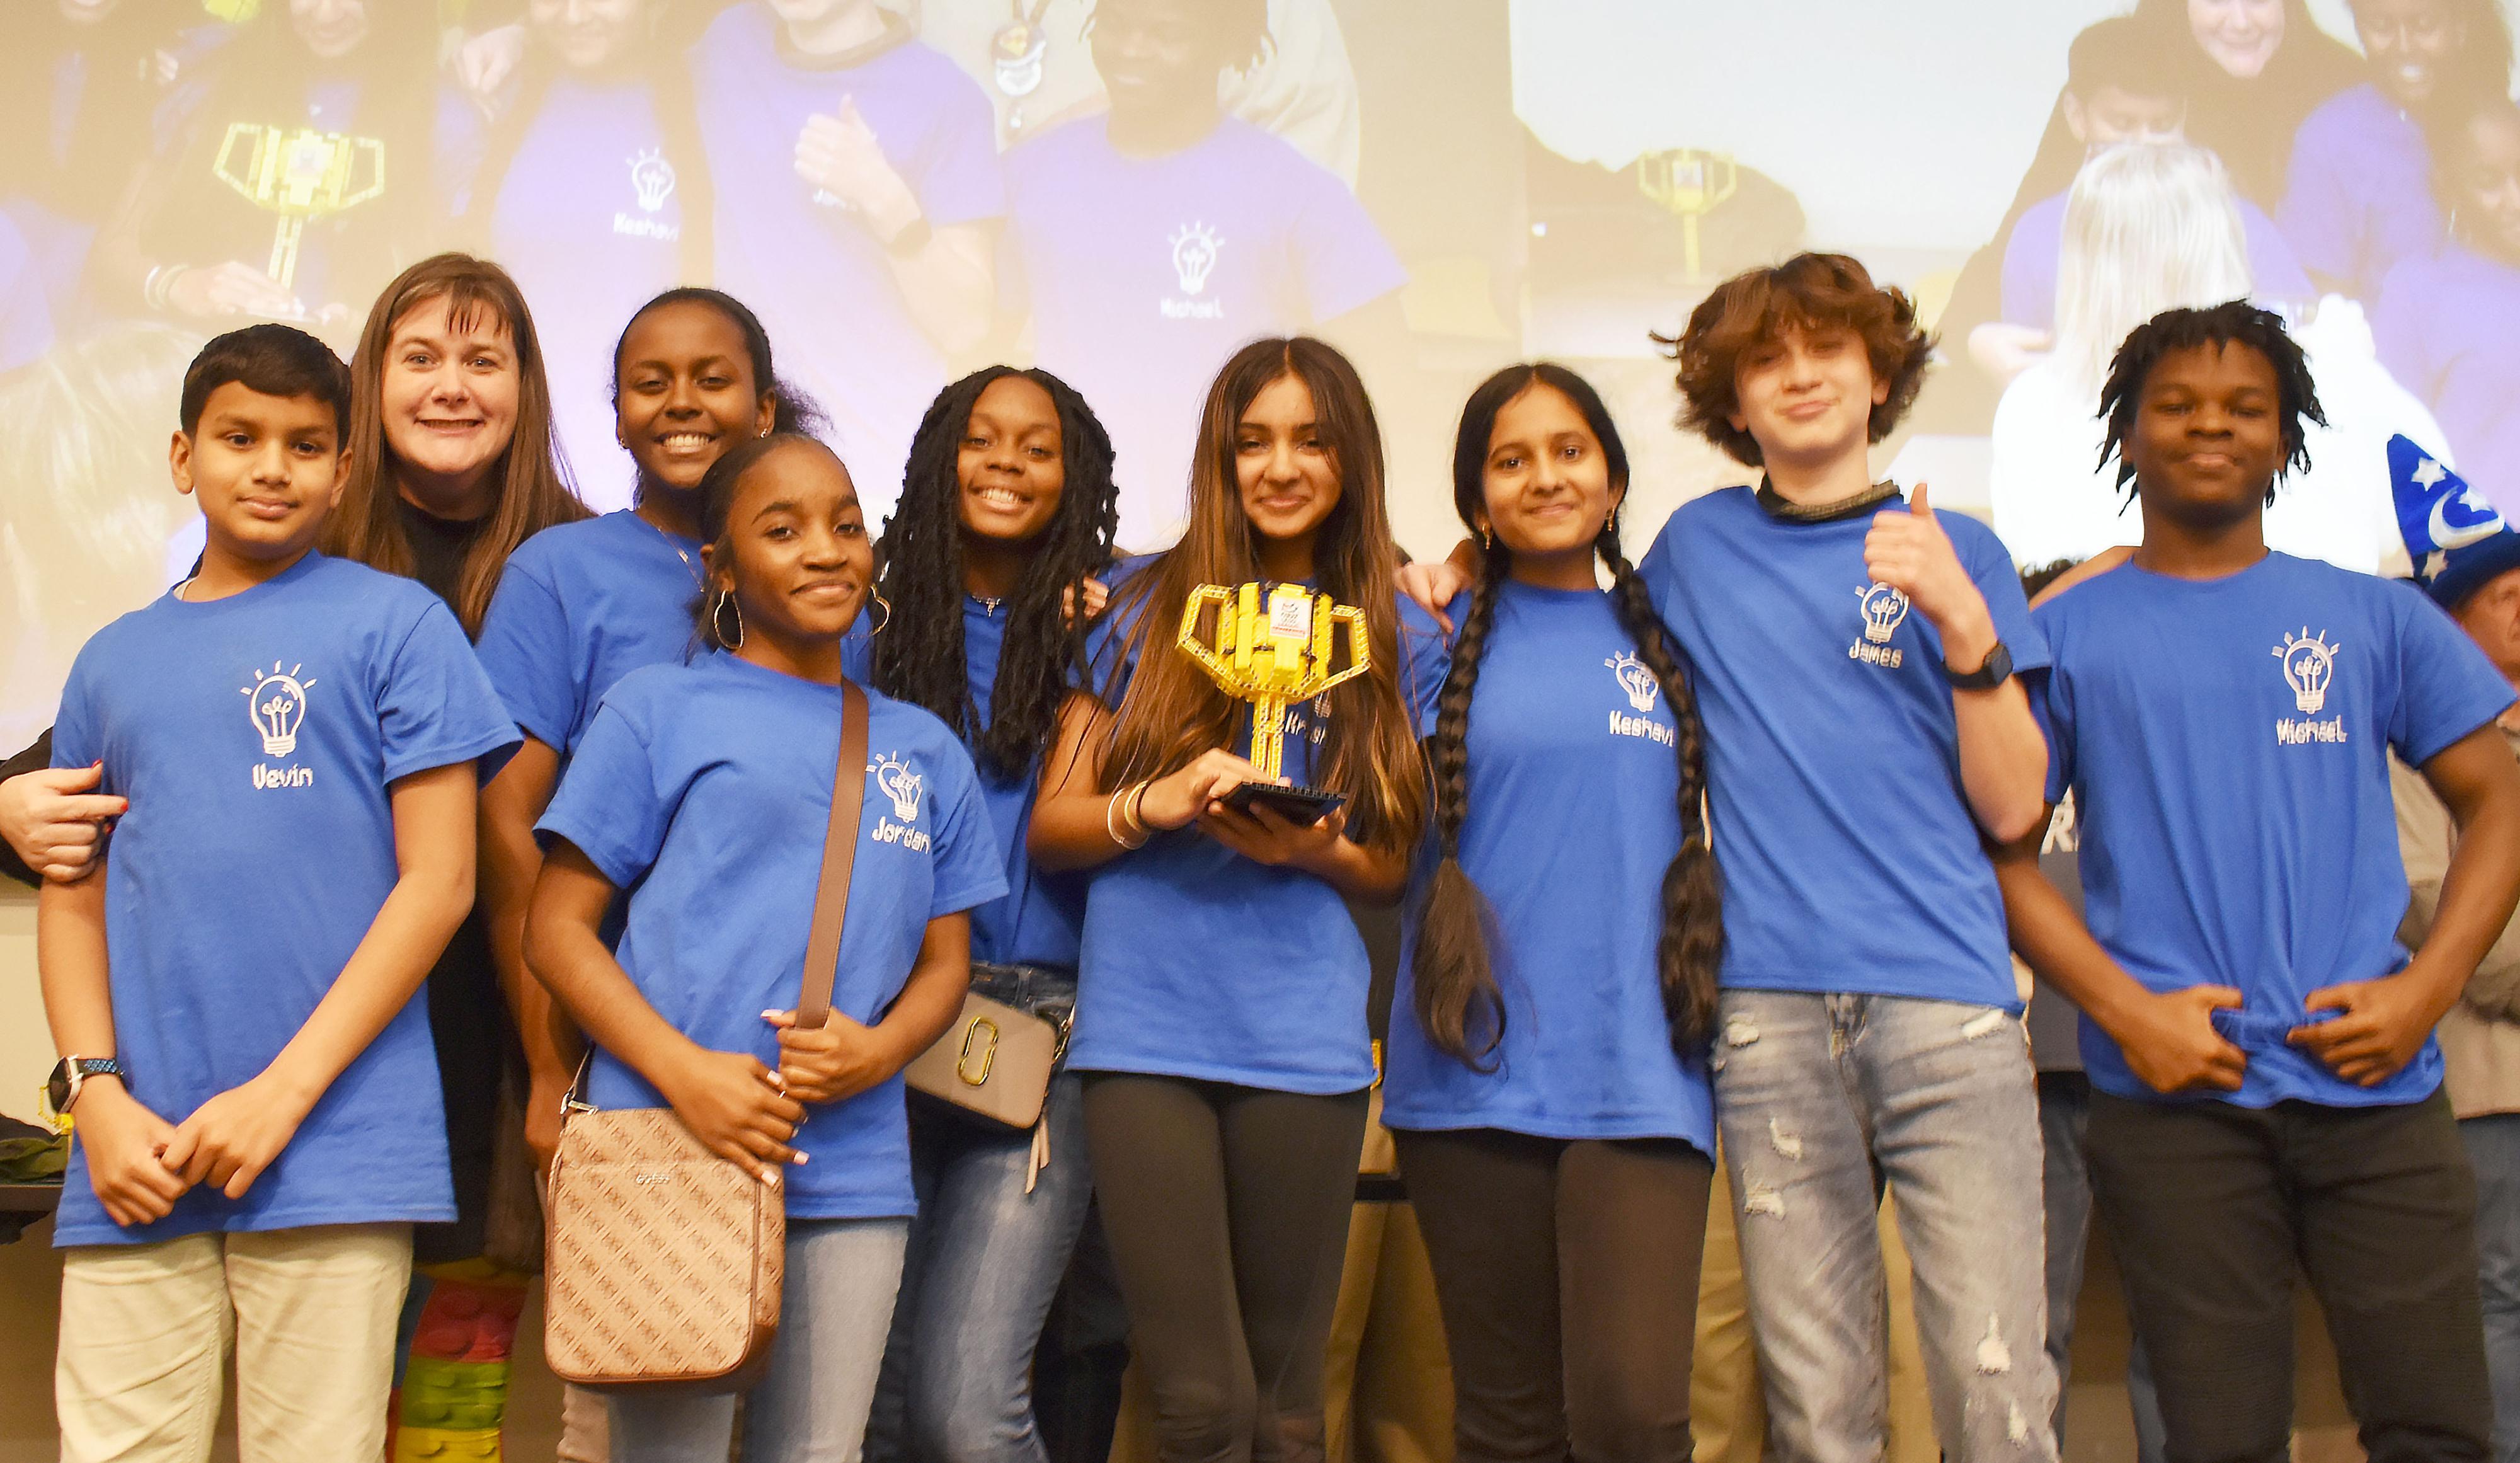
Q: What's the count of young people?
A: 8